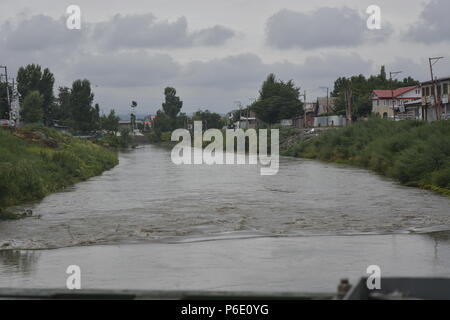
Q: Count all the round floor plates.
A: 0